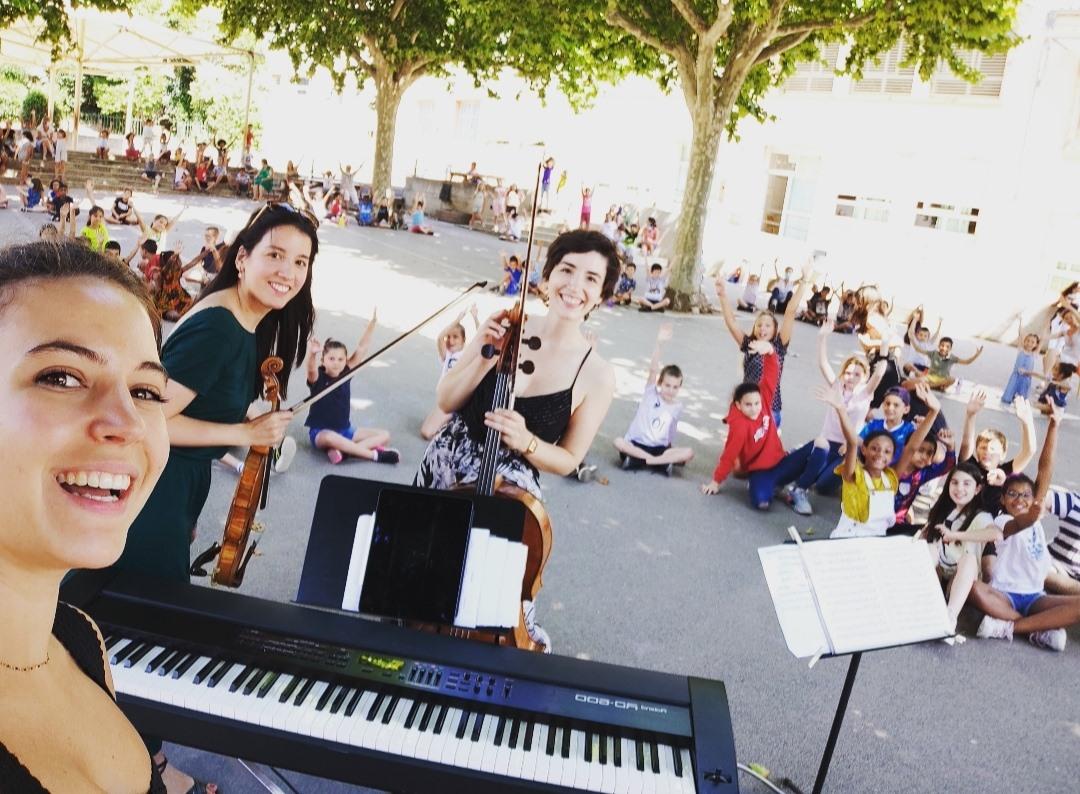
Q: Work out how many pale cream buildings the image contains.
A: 1